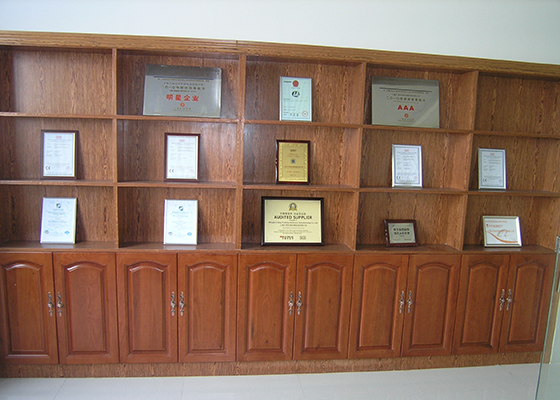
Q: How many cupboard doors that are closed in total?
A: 10